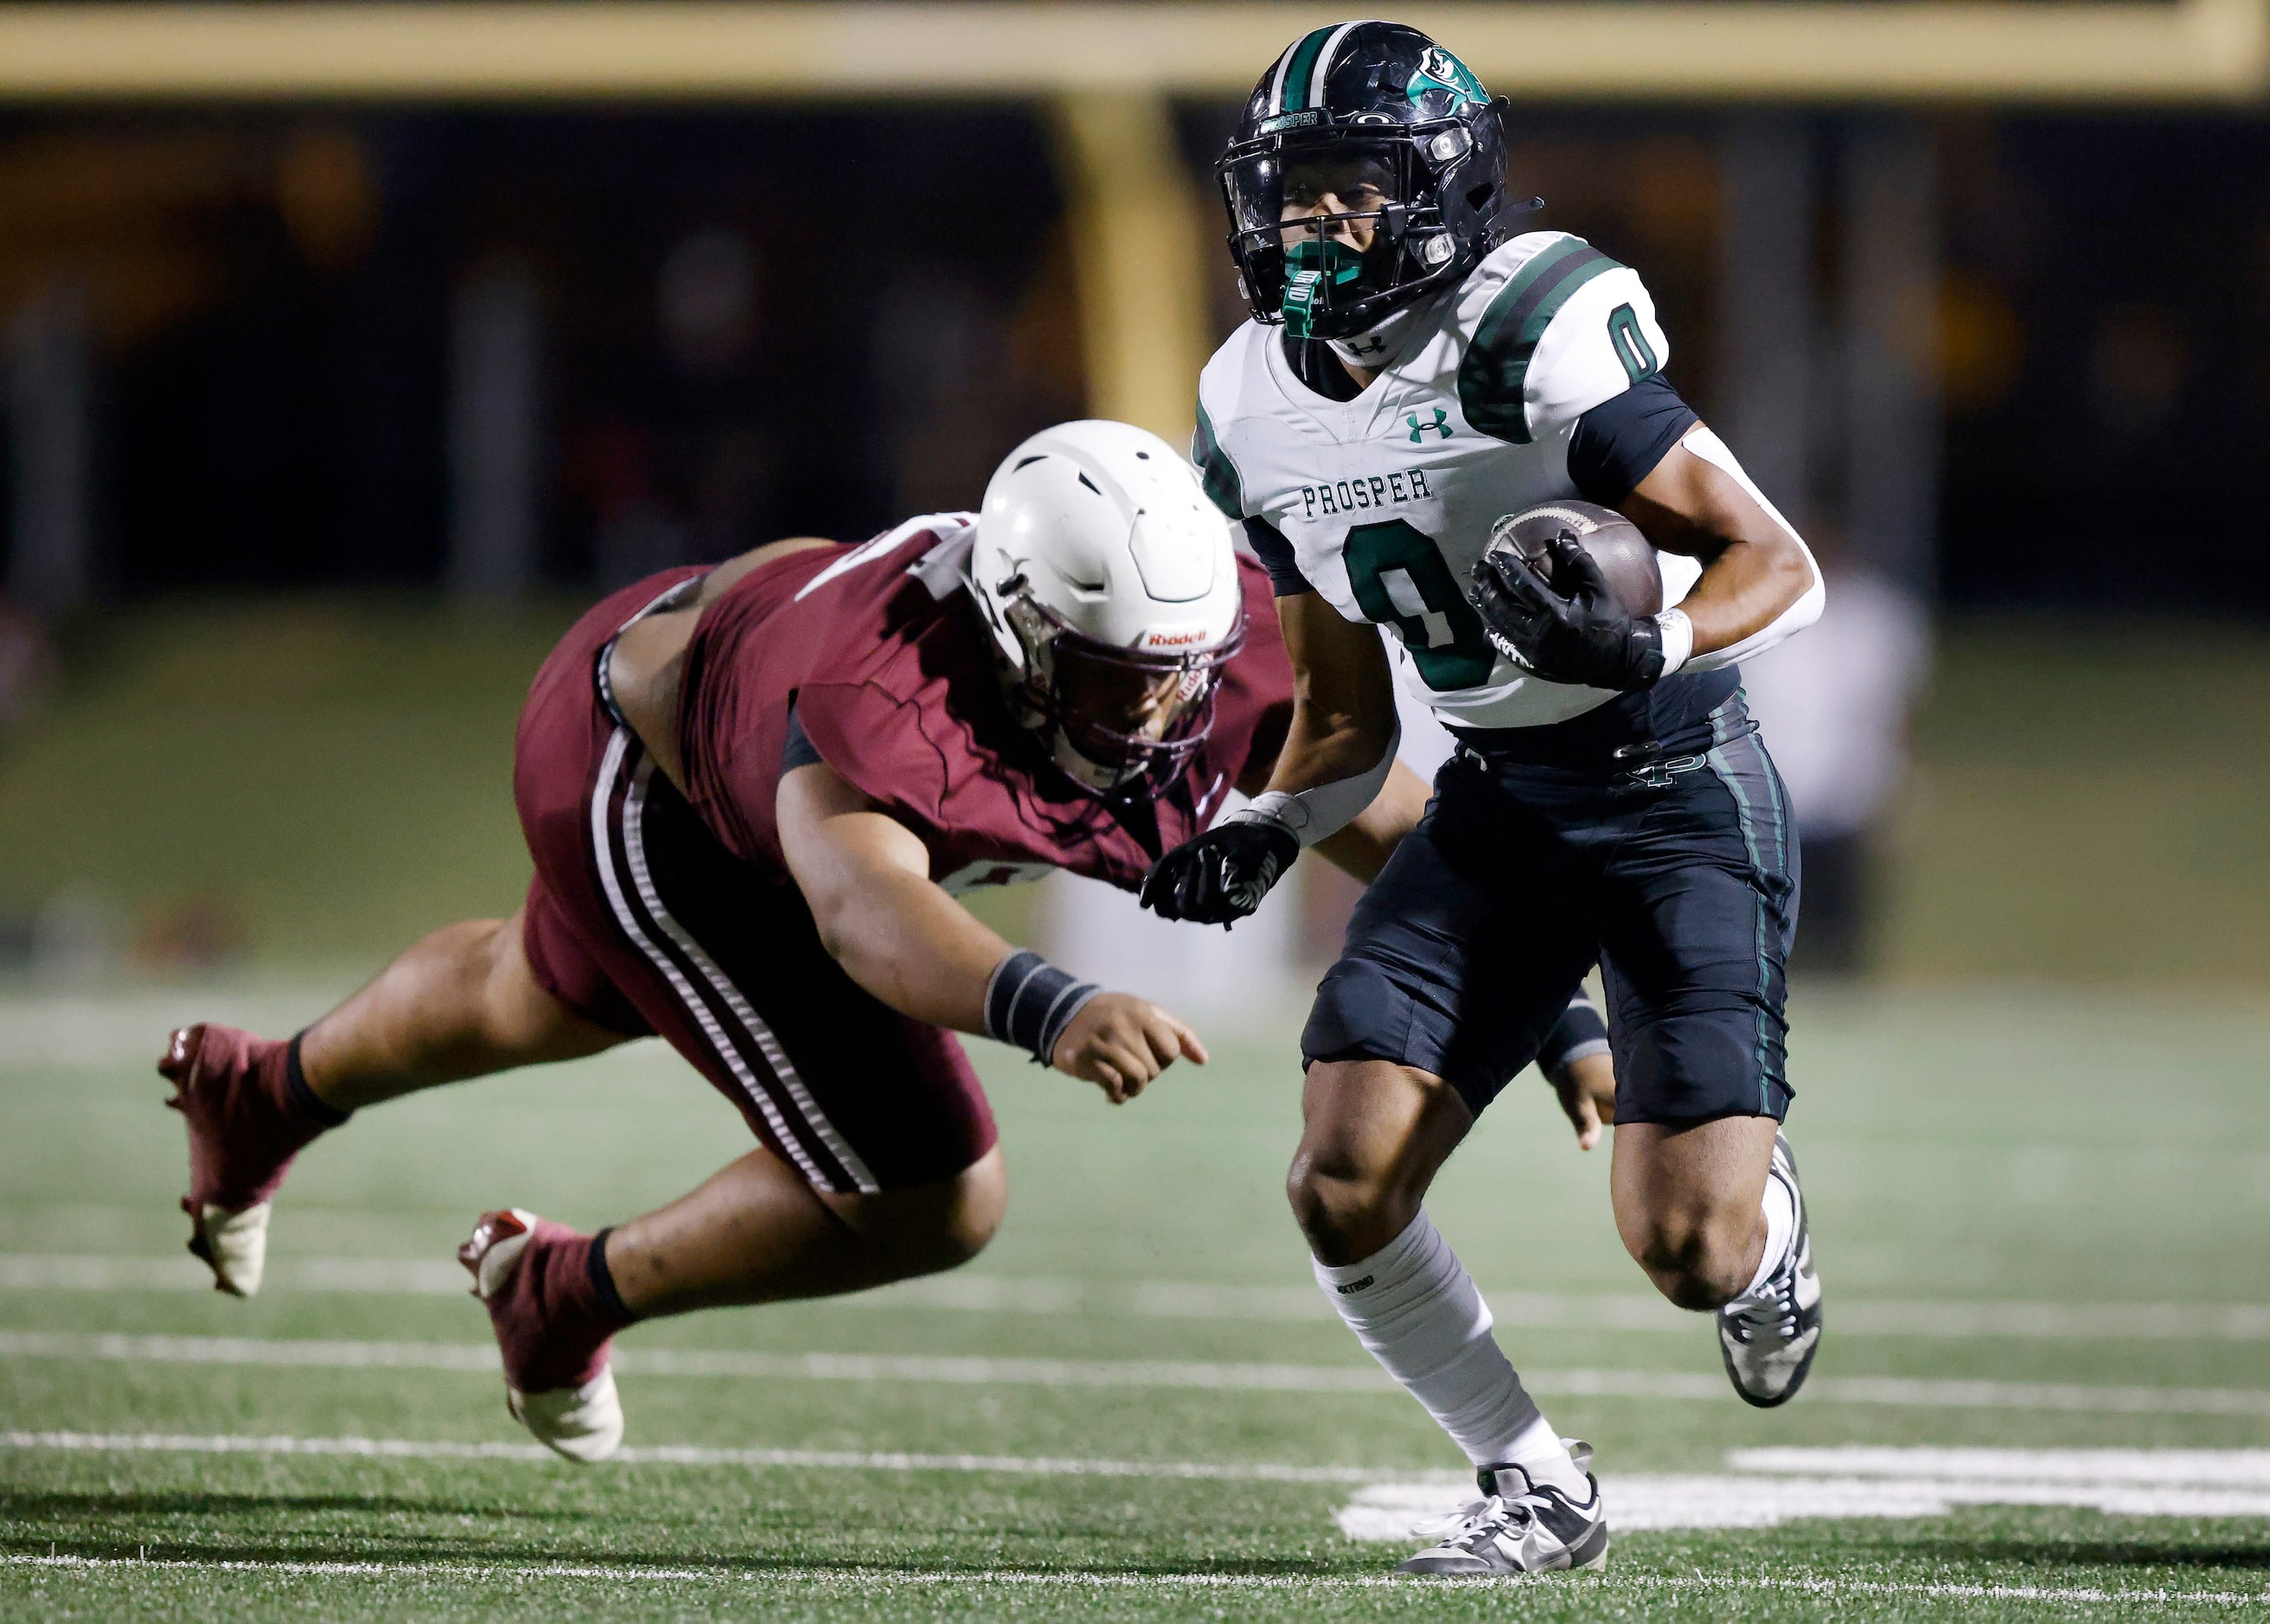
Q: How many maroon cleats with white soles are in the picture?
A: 2